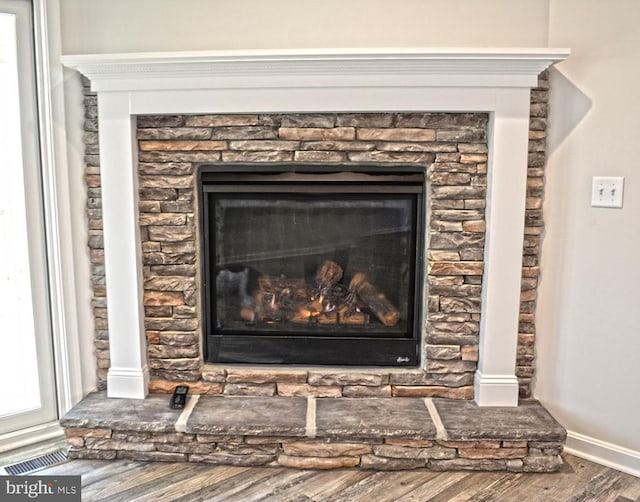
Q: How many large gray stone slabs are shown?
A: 4